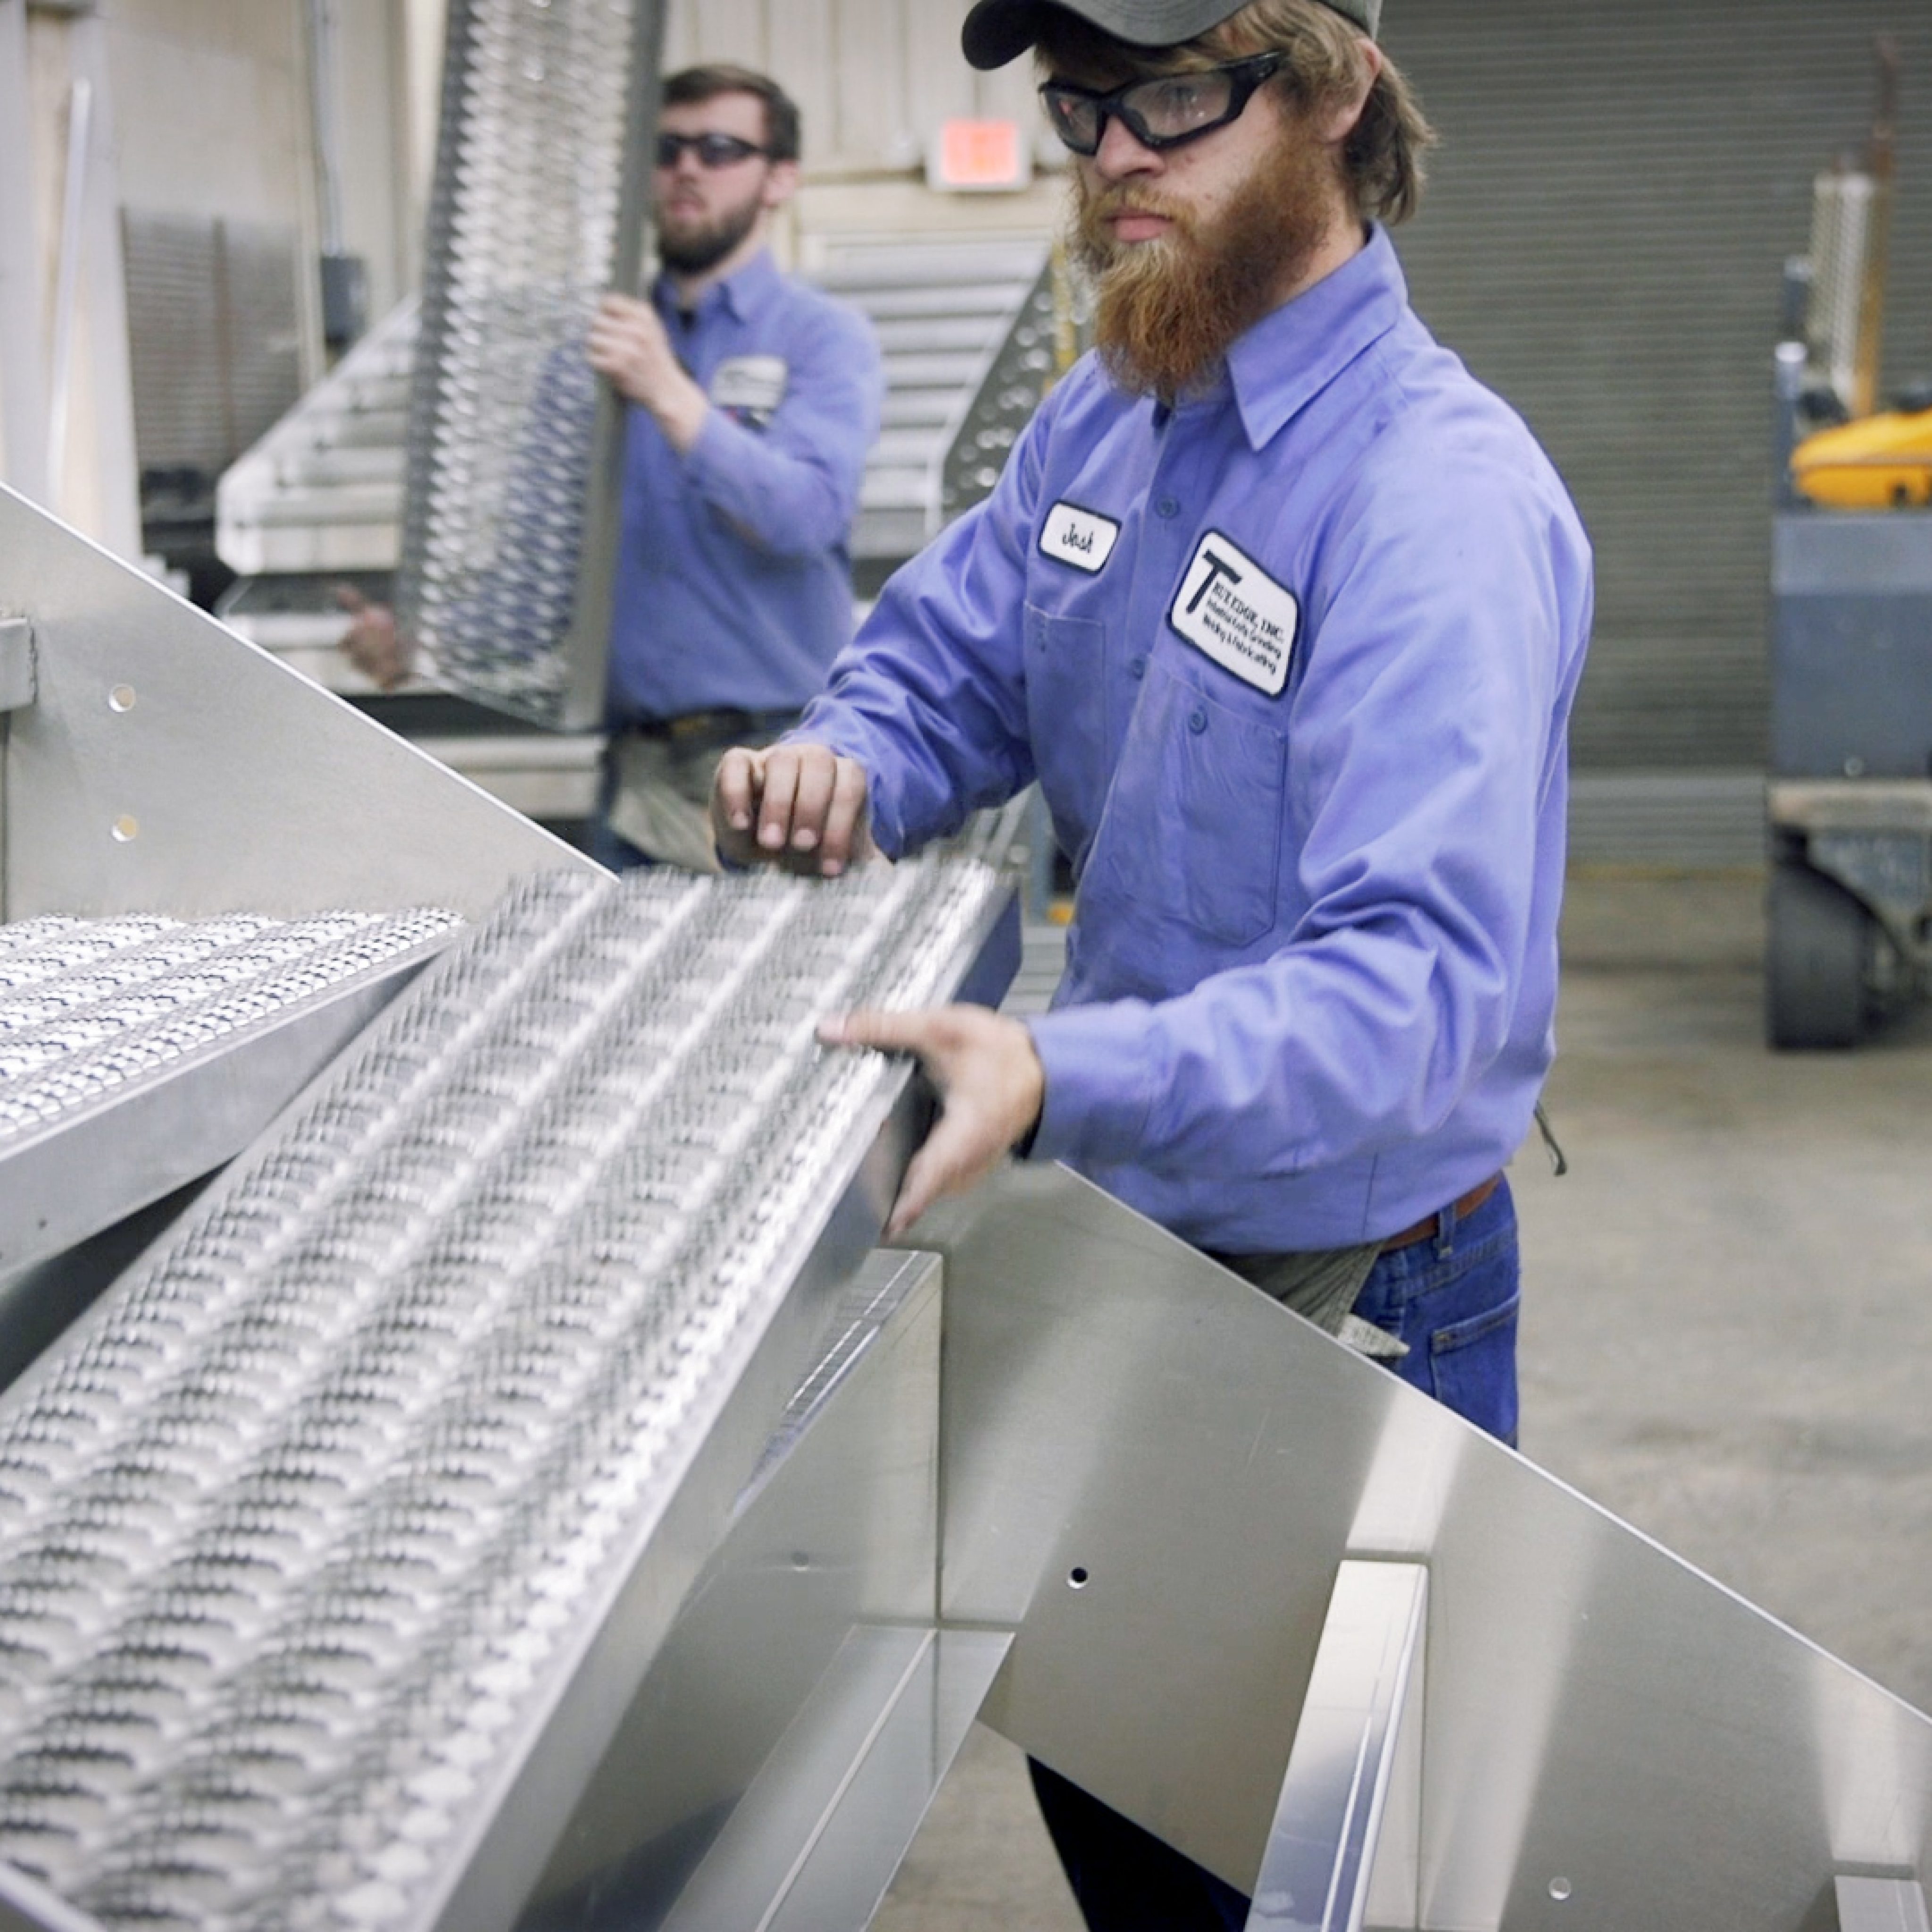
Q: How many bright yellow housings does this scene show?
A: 1